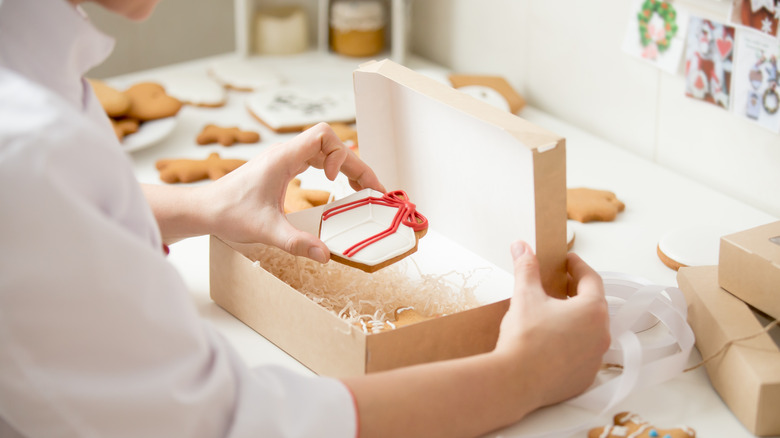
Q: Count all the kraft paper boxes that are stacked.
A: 2